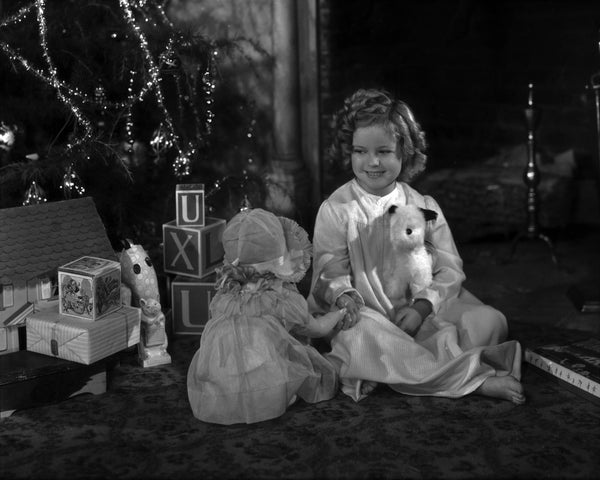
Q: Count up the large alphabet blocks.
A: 3